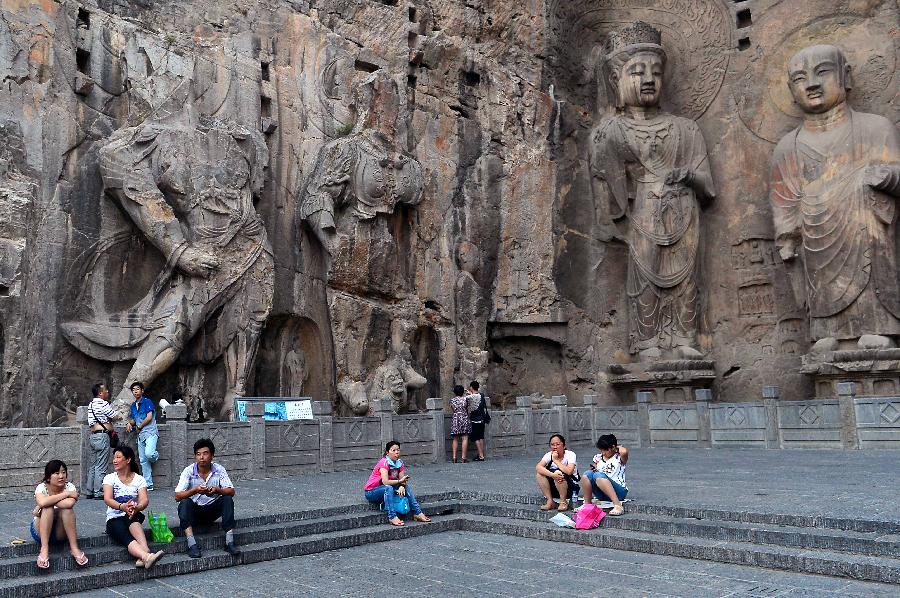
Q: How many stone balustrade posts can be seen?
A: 14